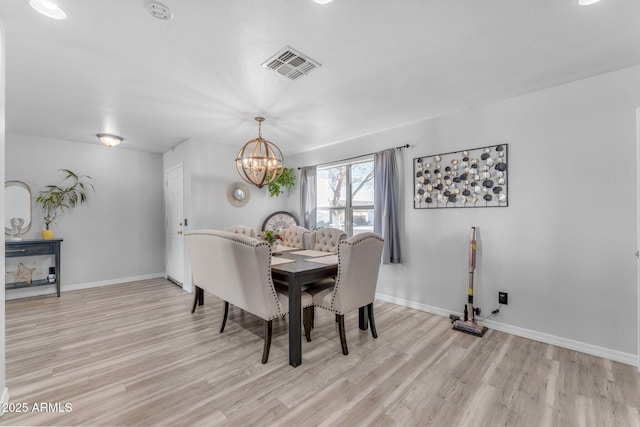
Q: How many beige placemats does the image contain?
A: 4